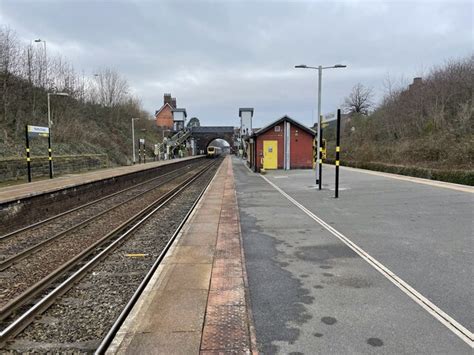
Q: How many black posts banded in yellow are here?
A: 6